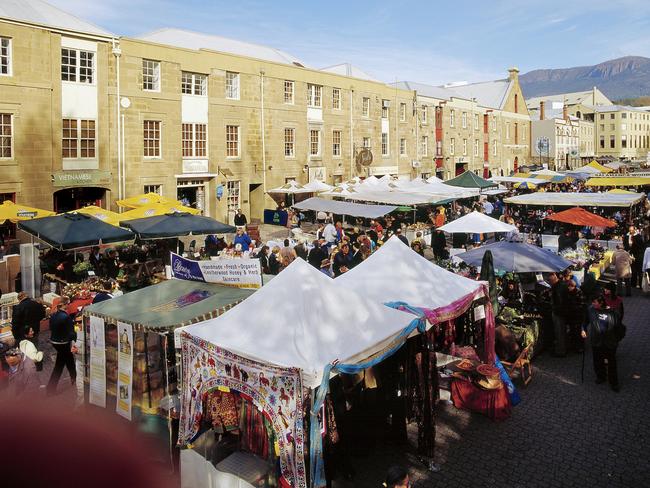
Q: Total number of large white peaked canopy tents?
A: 2